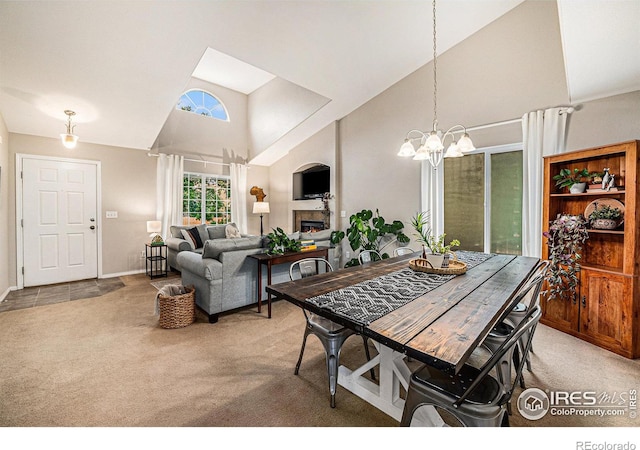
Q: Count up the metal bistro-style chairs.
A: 6